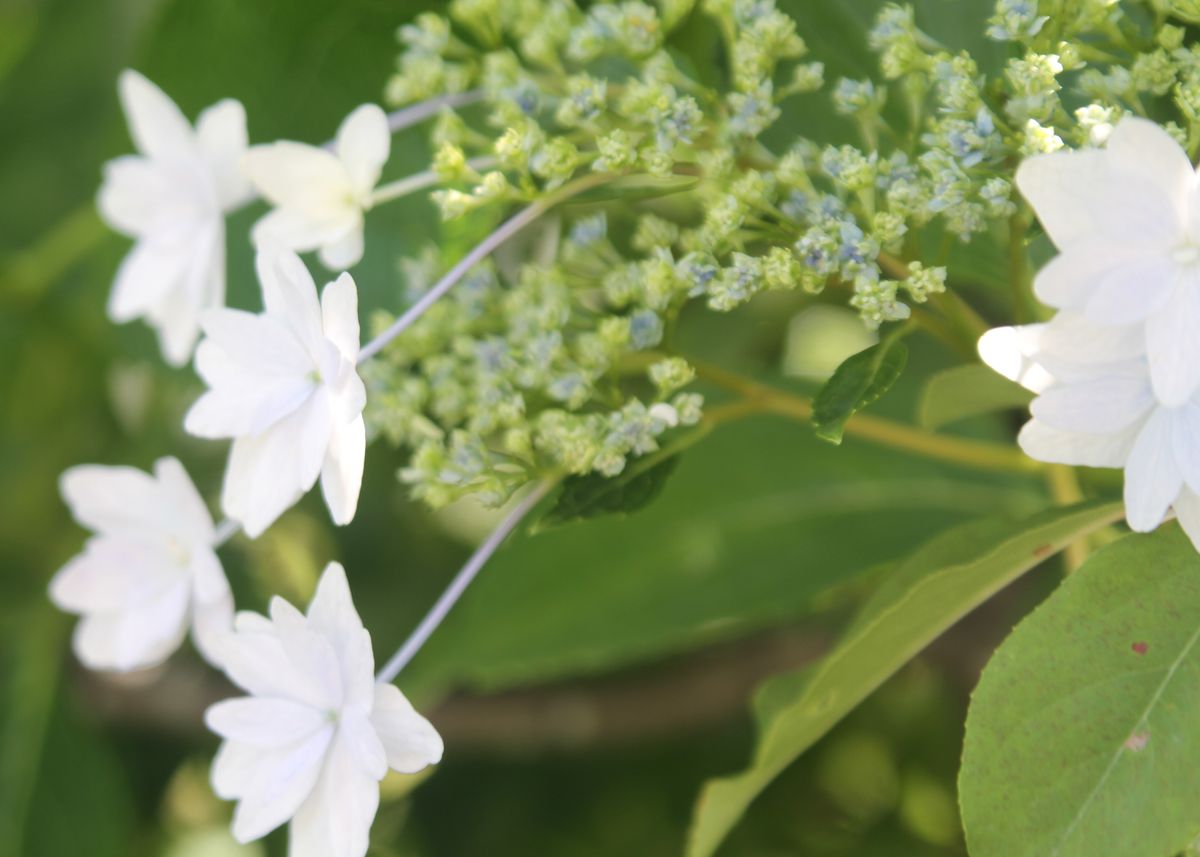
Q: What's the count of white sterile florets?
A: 7